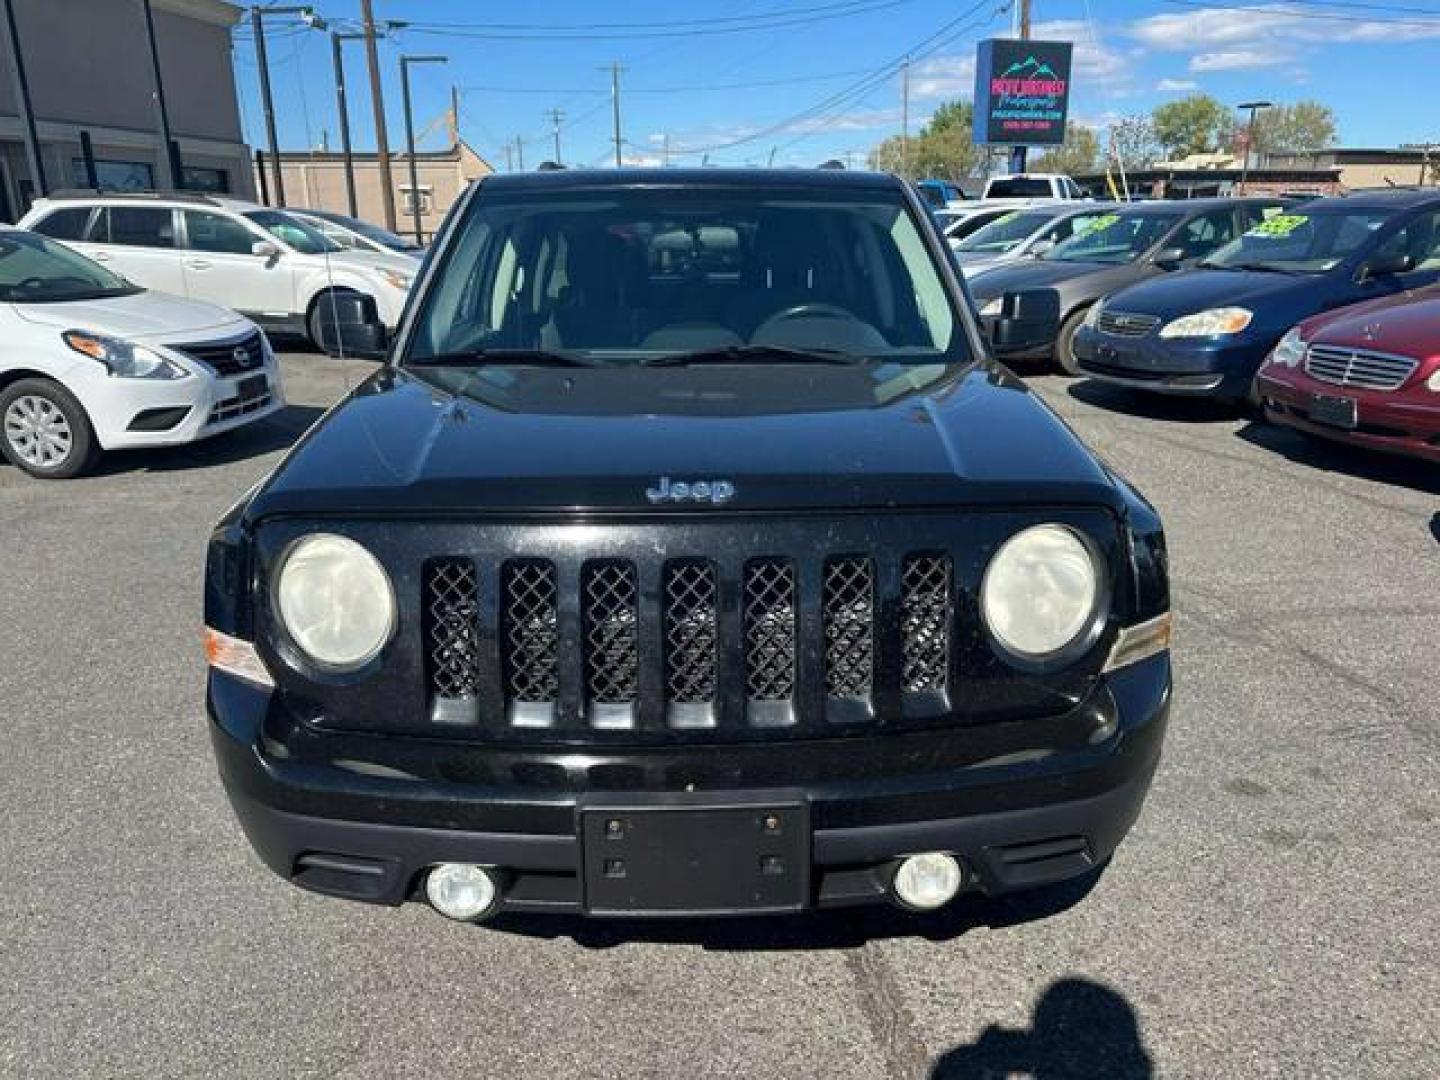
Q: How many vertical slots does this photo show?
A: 7